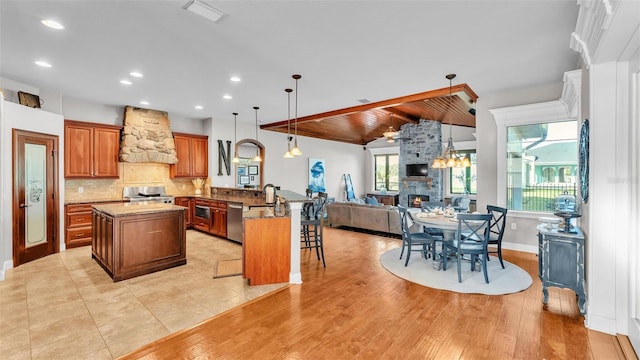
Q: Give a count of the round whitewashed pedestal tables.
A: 1